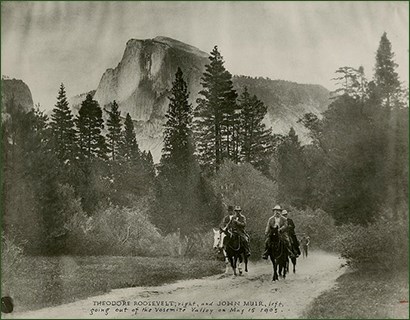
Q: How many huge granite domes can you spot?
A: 1